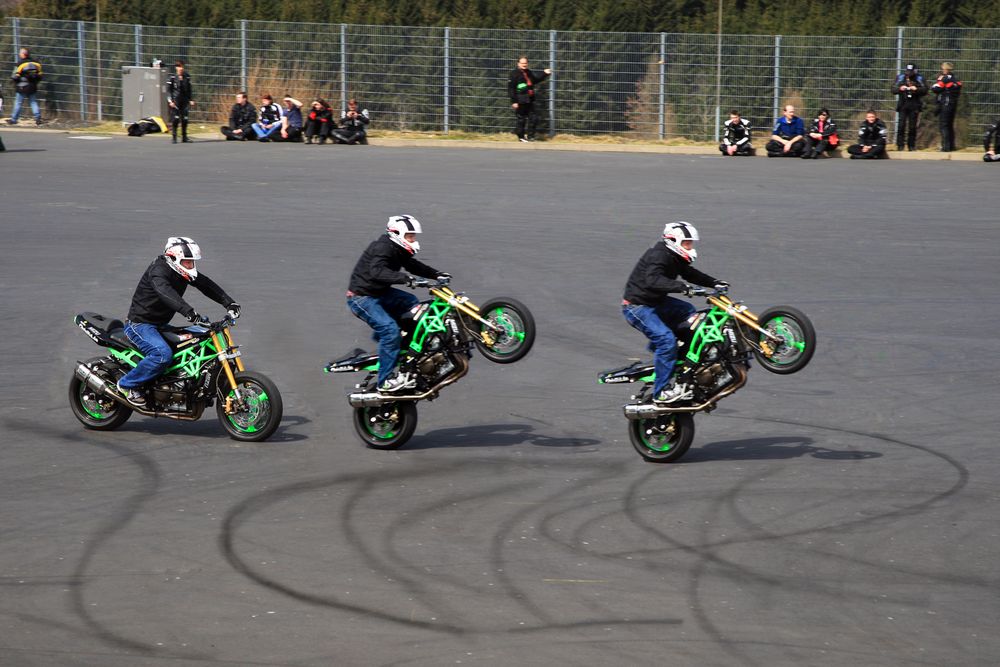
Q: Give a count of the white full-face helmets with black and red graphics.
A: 3